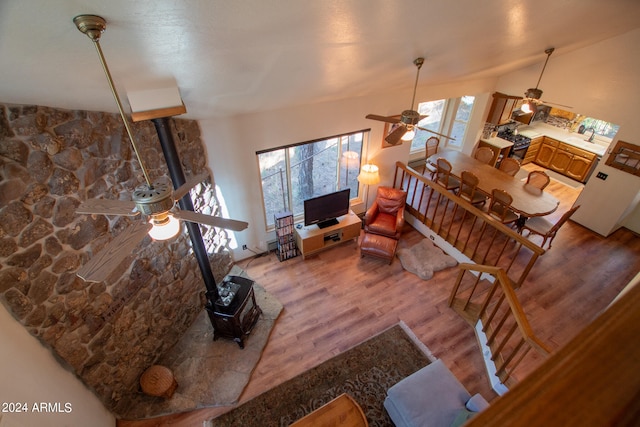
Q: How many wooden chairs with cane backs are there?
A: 8